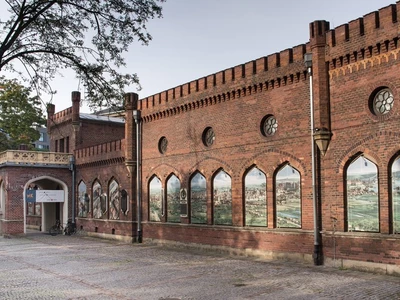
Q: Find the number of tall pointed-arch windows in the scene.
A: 11